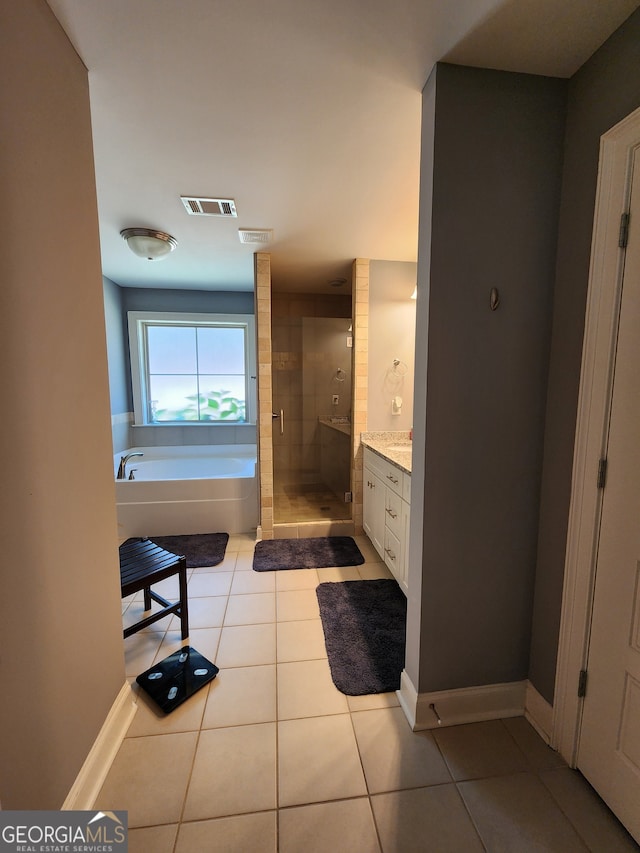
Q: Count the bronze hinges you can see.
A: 3